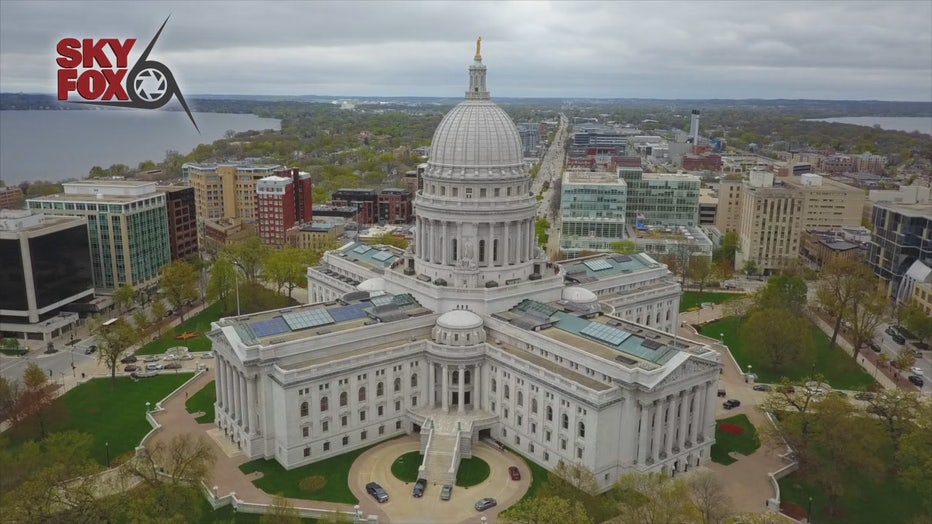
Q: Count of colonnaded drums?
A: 1